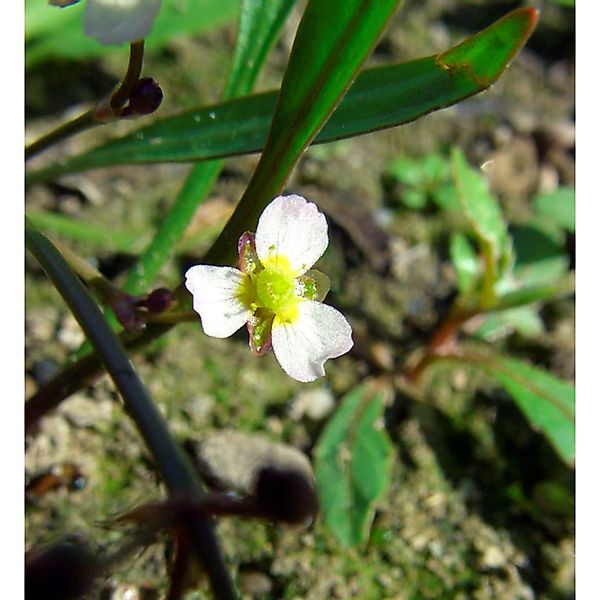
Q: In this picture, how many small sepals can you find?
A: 3